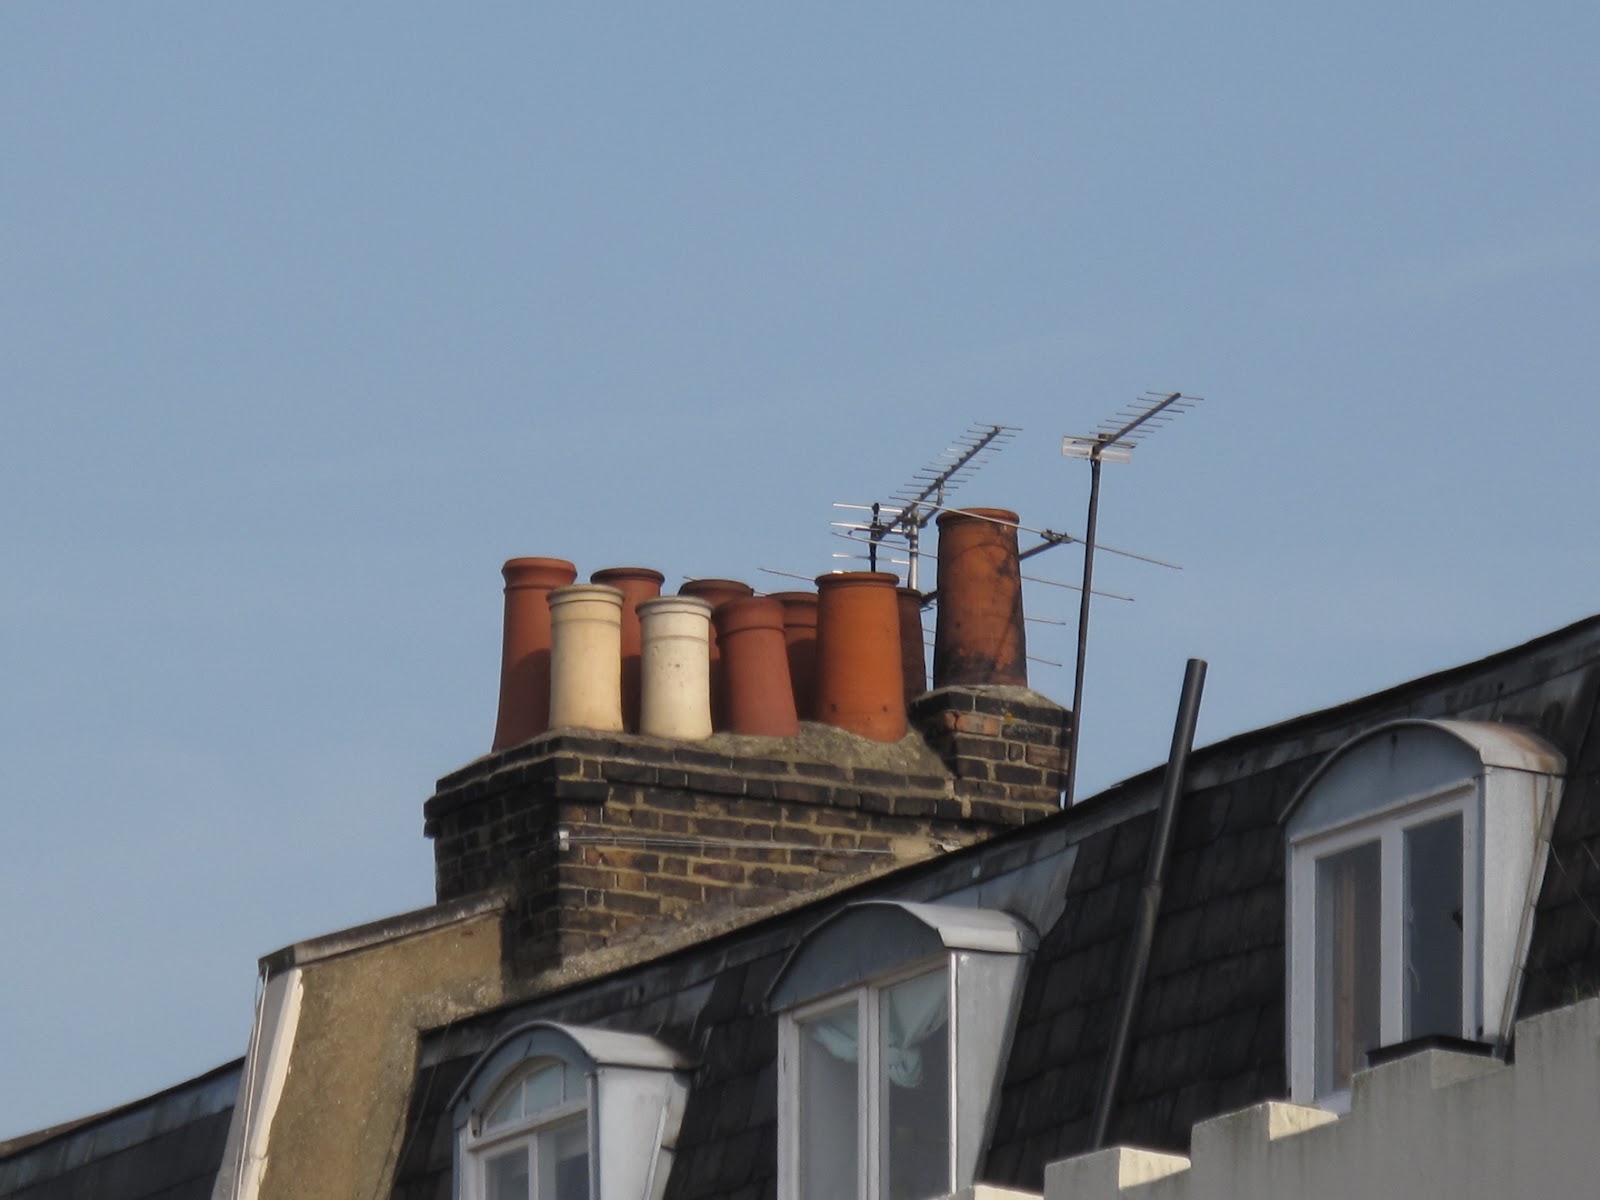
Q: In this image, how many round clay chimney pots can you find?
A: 10